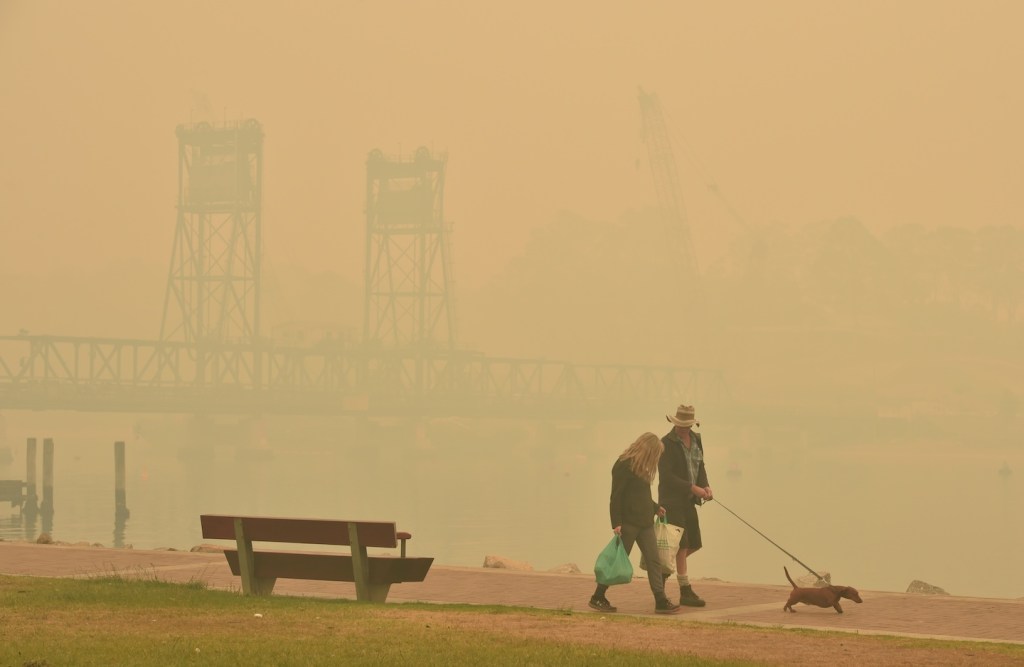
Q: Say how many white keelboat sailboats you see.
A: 0